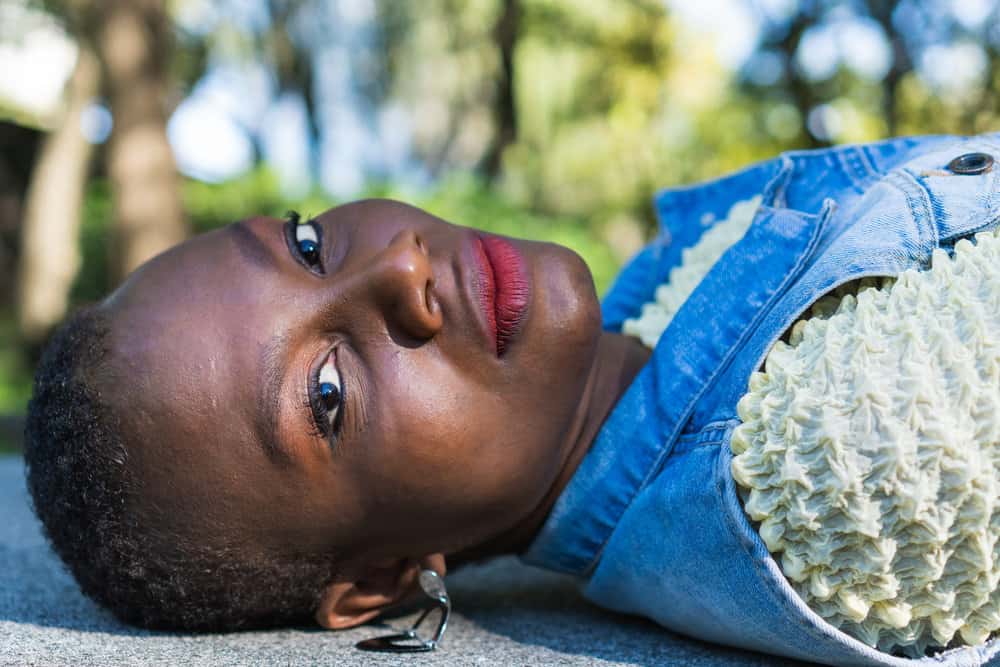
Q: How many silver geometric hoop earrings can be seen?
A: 1